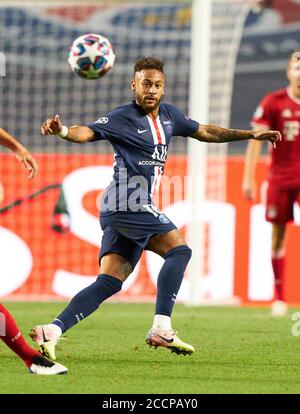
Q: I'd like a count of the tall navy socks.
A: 2